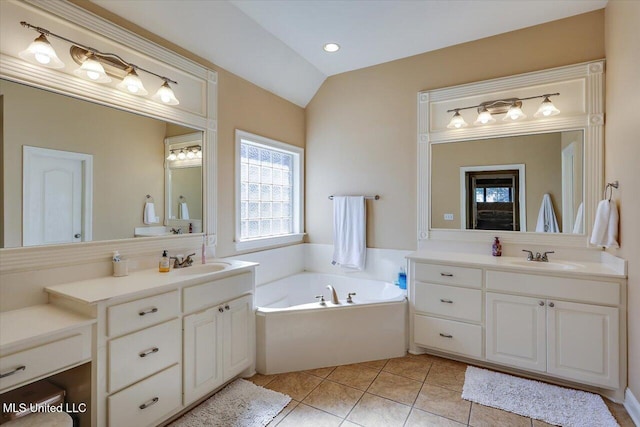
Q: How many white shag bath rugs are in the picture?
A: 2